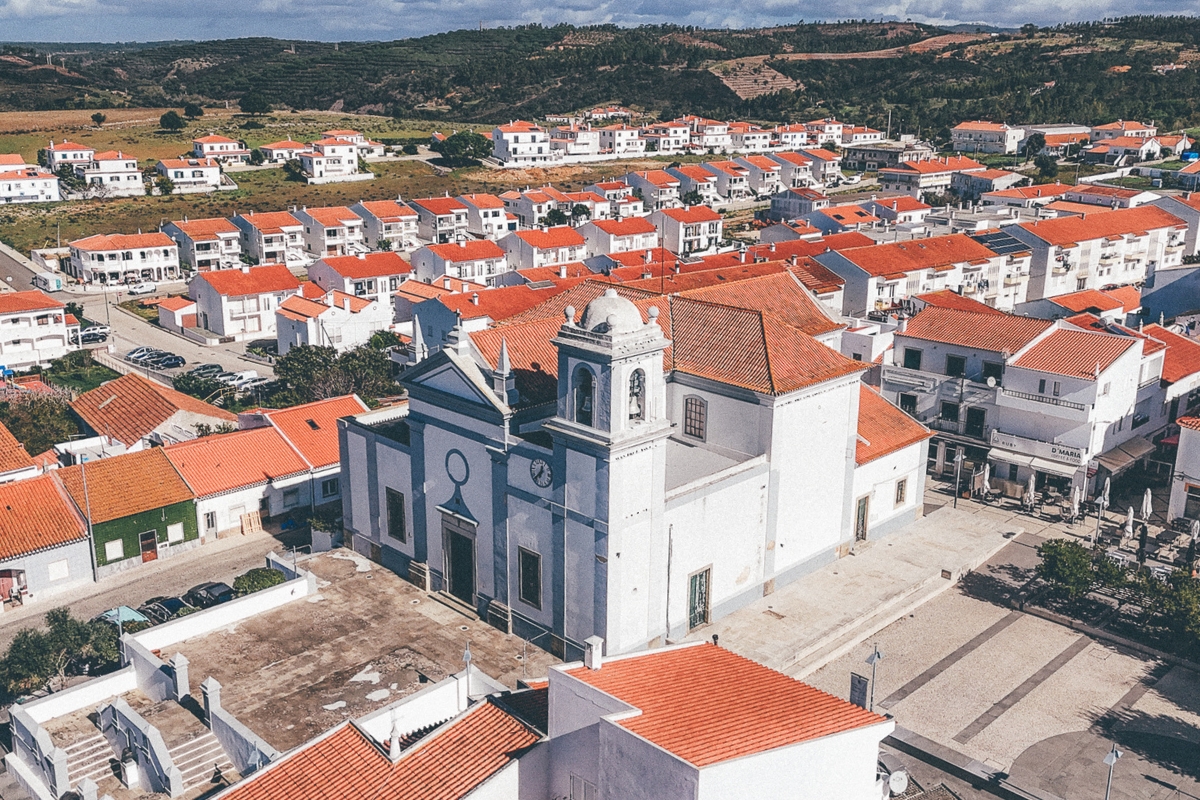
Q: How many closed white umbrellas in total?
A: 7